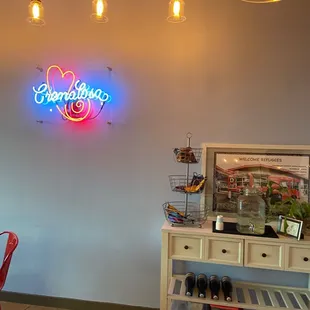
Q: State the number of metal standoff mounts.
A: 4